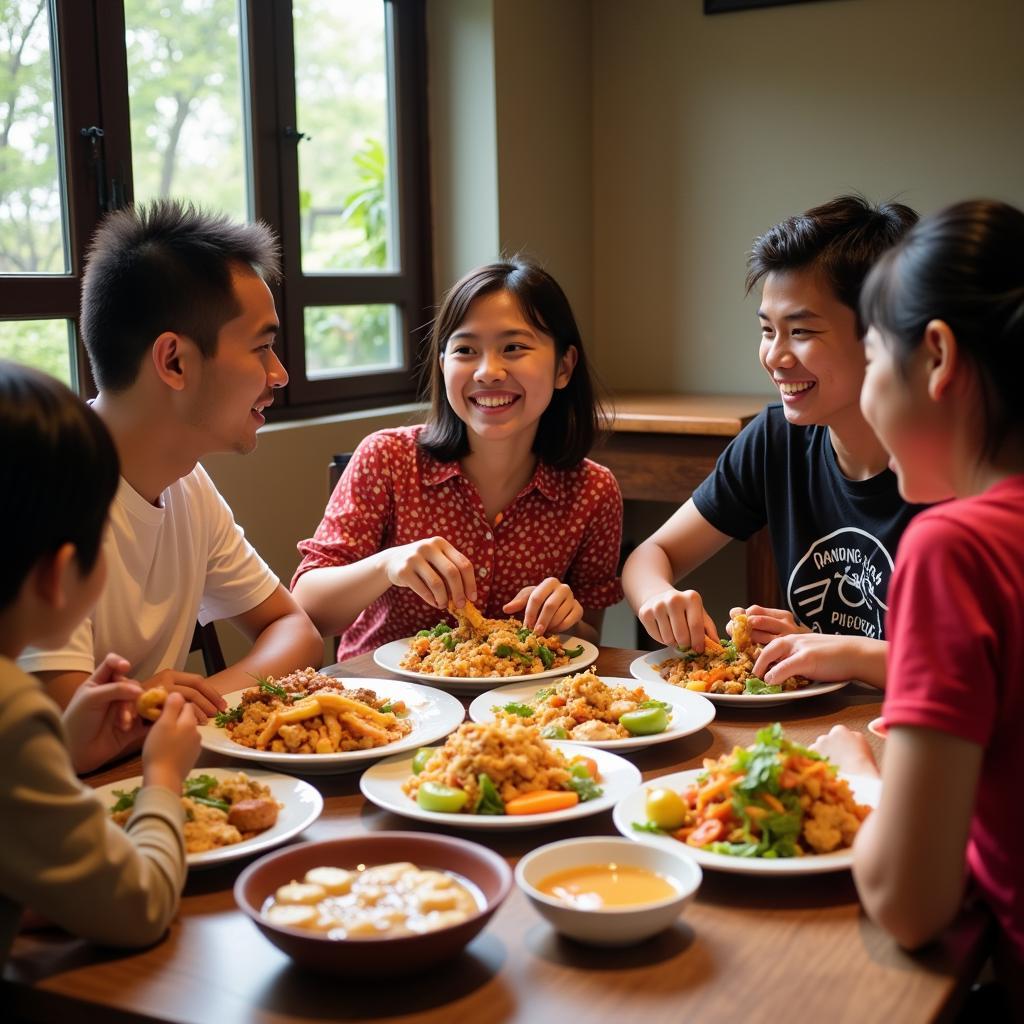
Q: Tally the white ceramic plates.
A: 7